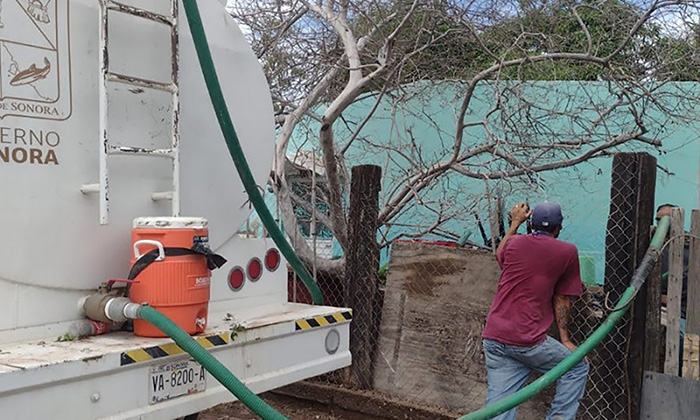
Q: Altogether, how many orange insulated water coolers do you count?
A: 1